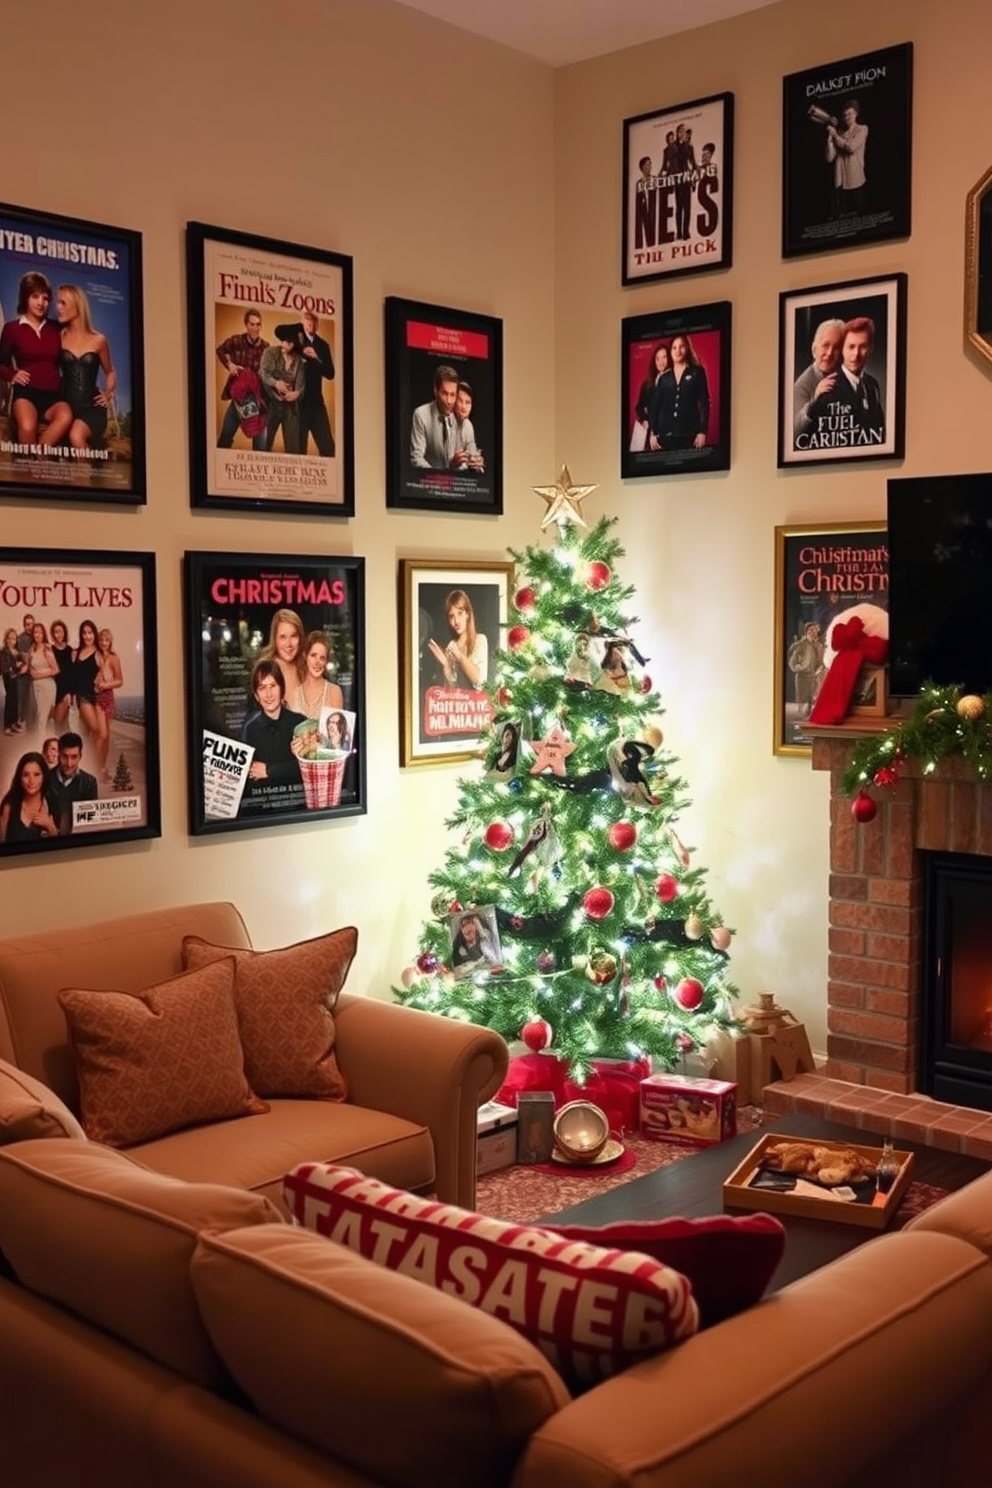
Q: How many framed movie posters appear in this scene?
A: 11